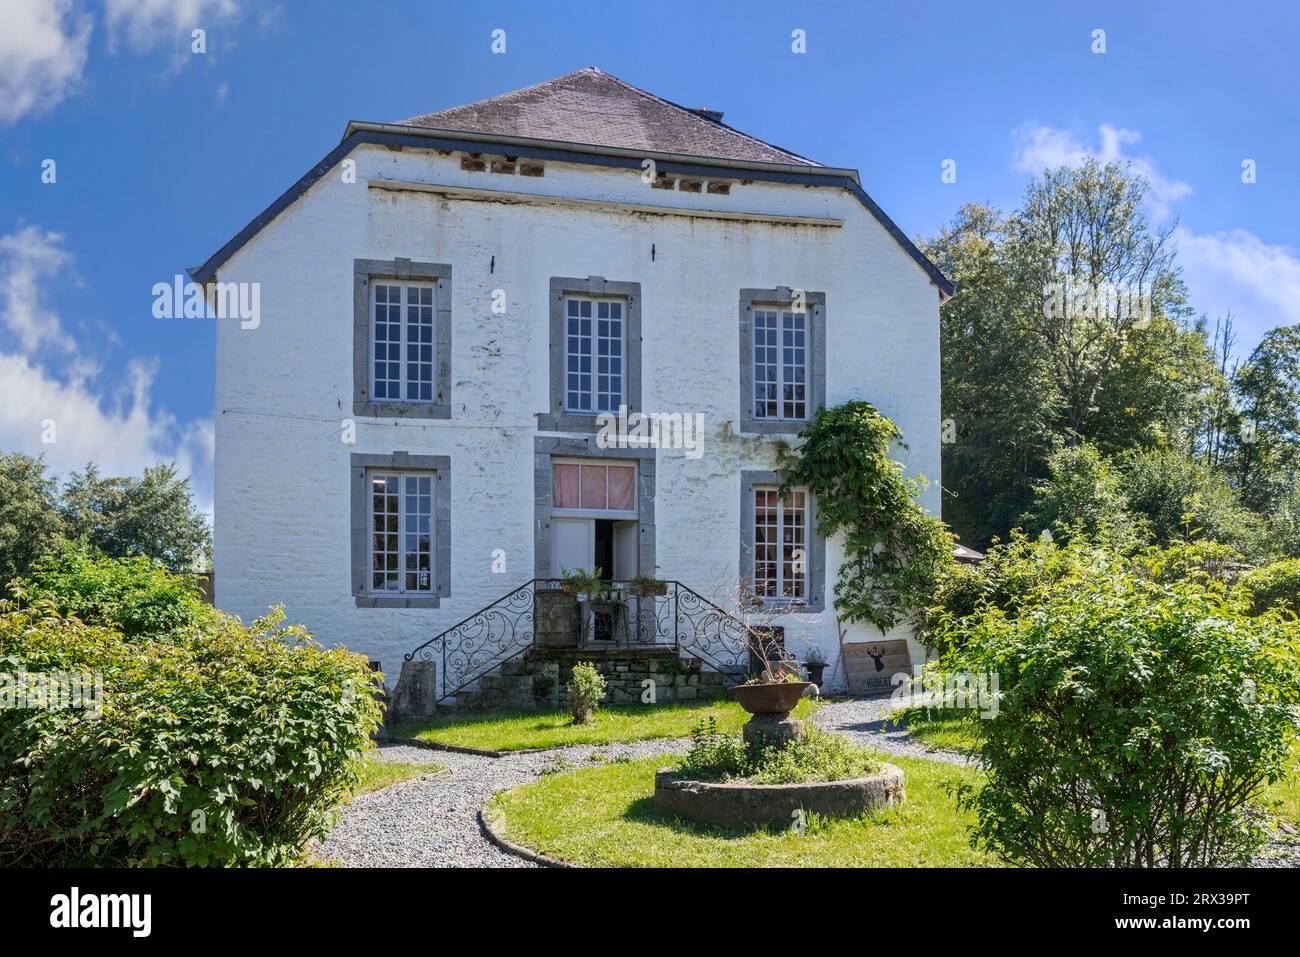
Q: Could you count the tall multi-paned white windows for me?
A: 5